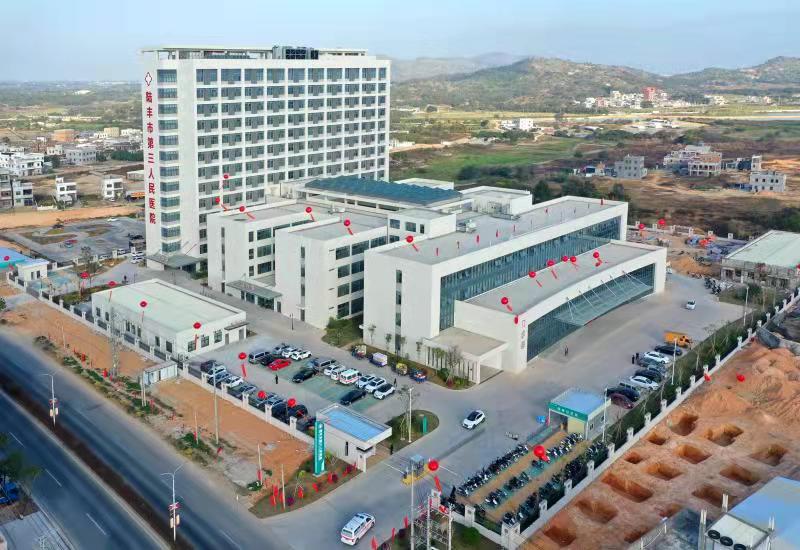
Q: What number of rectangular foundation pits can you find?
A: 14